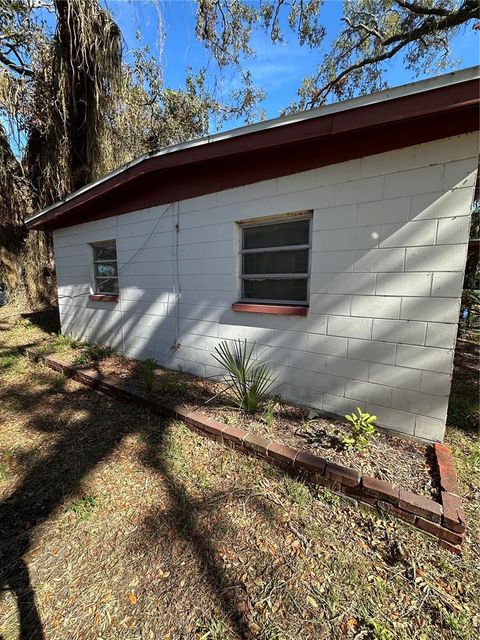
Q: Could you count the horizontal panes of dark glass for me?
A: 6